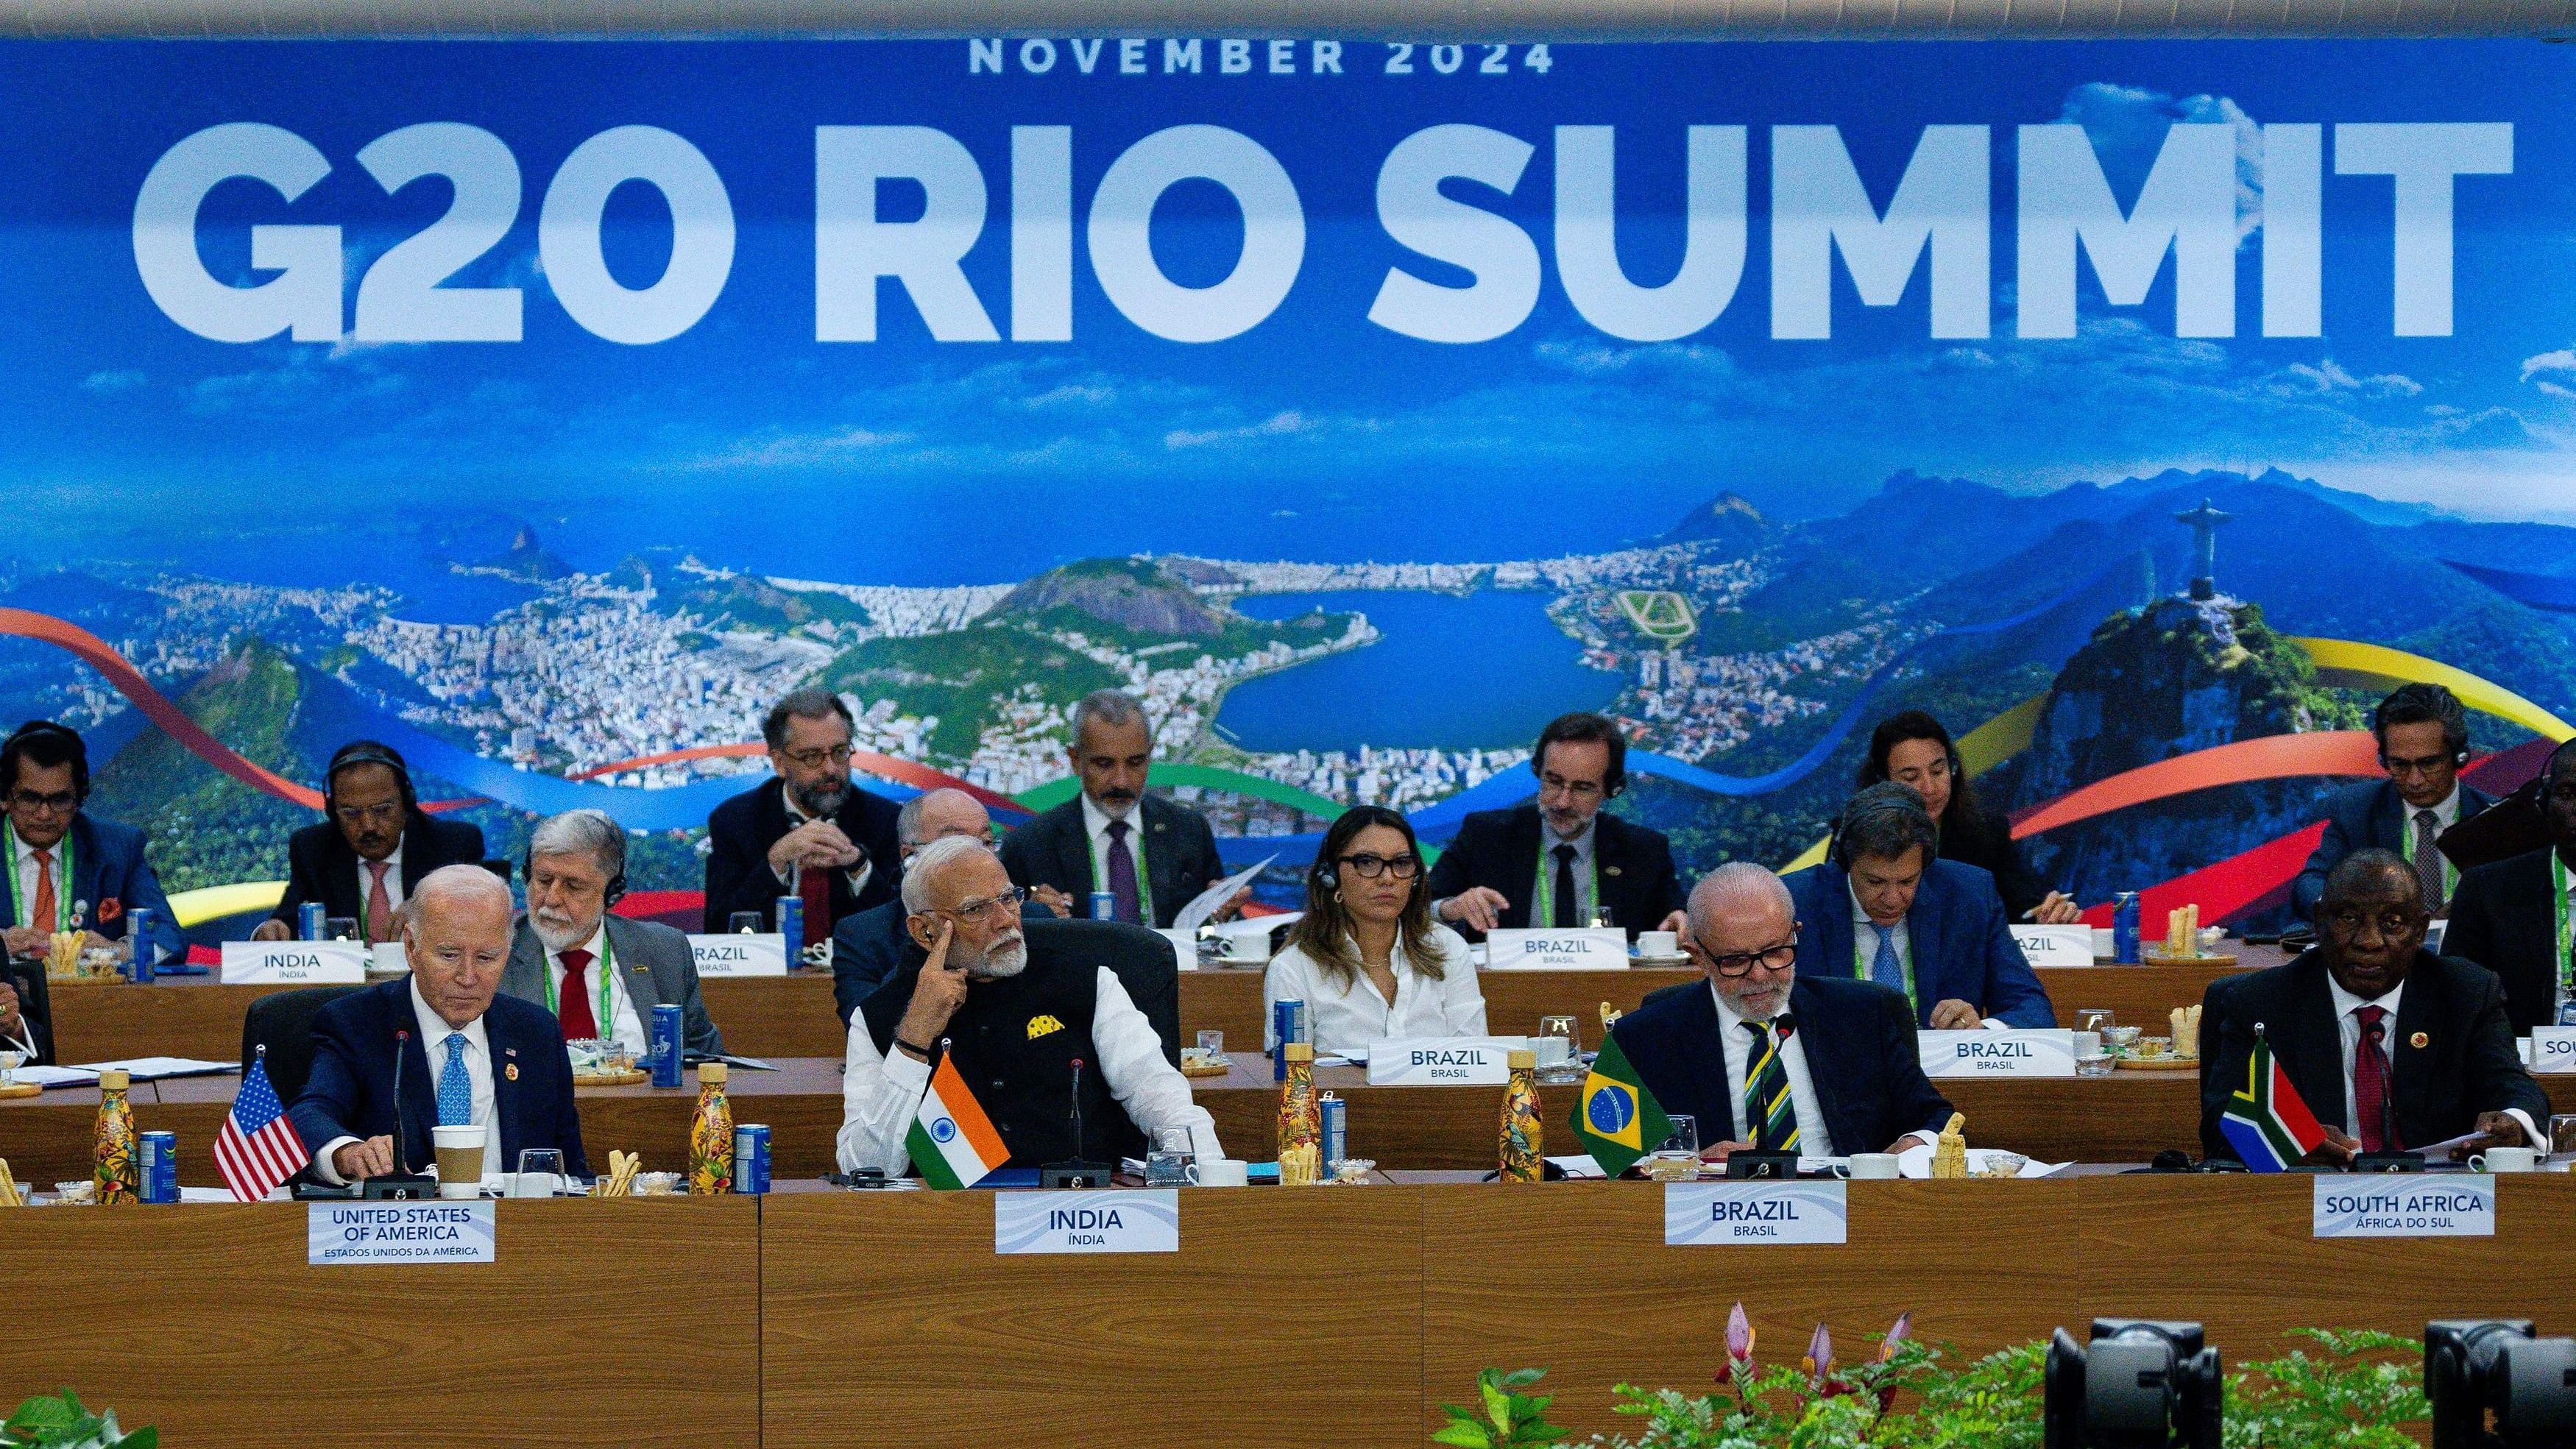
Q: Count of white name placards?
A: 12